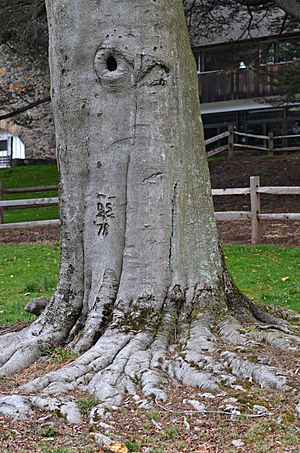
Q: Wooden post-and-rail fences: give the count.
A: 2